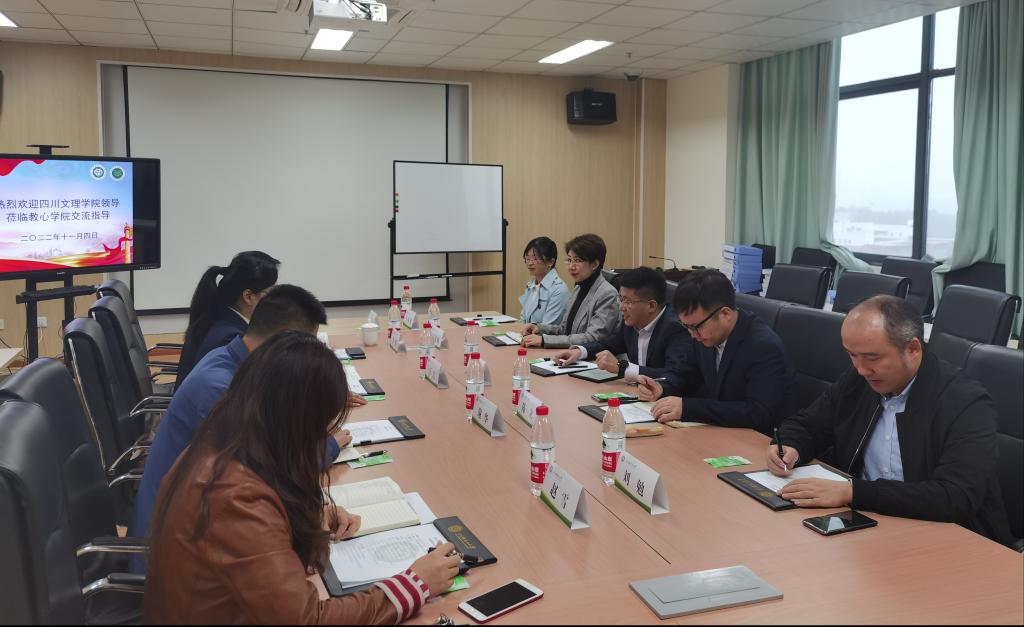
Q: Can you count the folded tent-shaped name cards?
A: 9